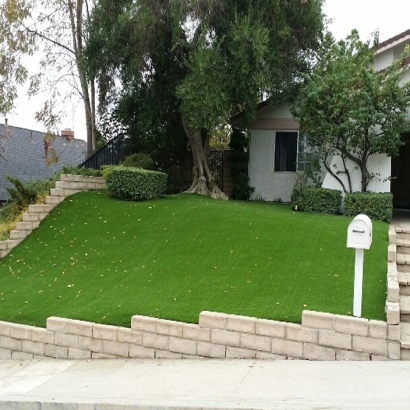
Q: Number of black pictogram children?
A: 0